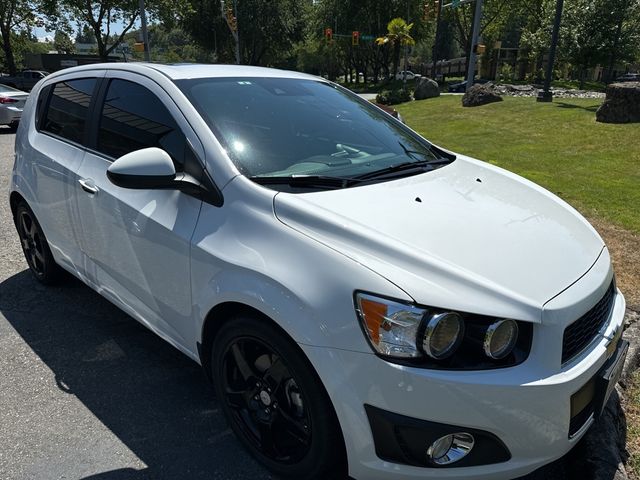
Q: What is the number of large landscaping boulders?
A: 3